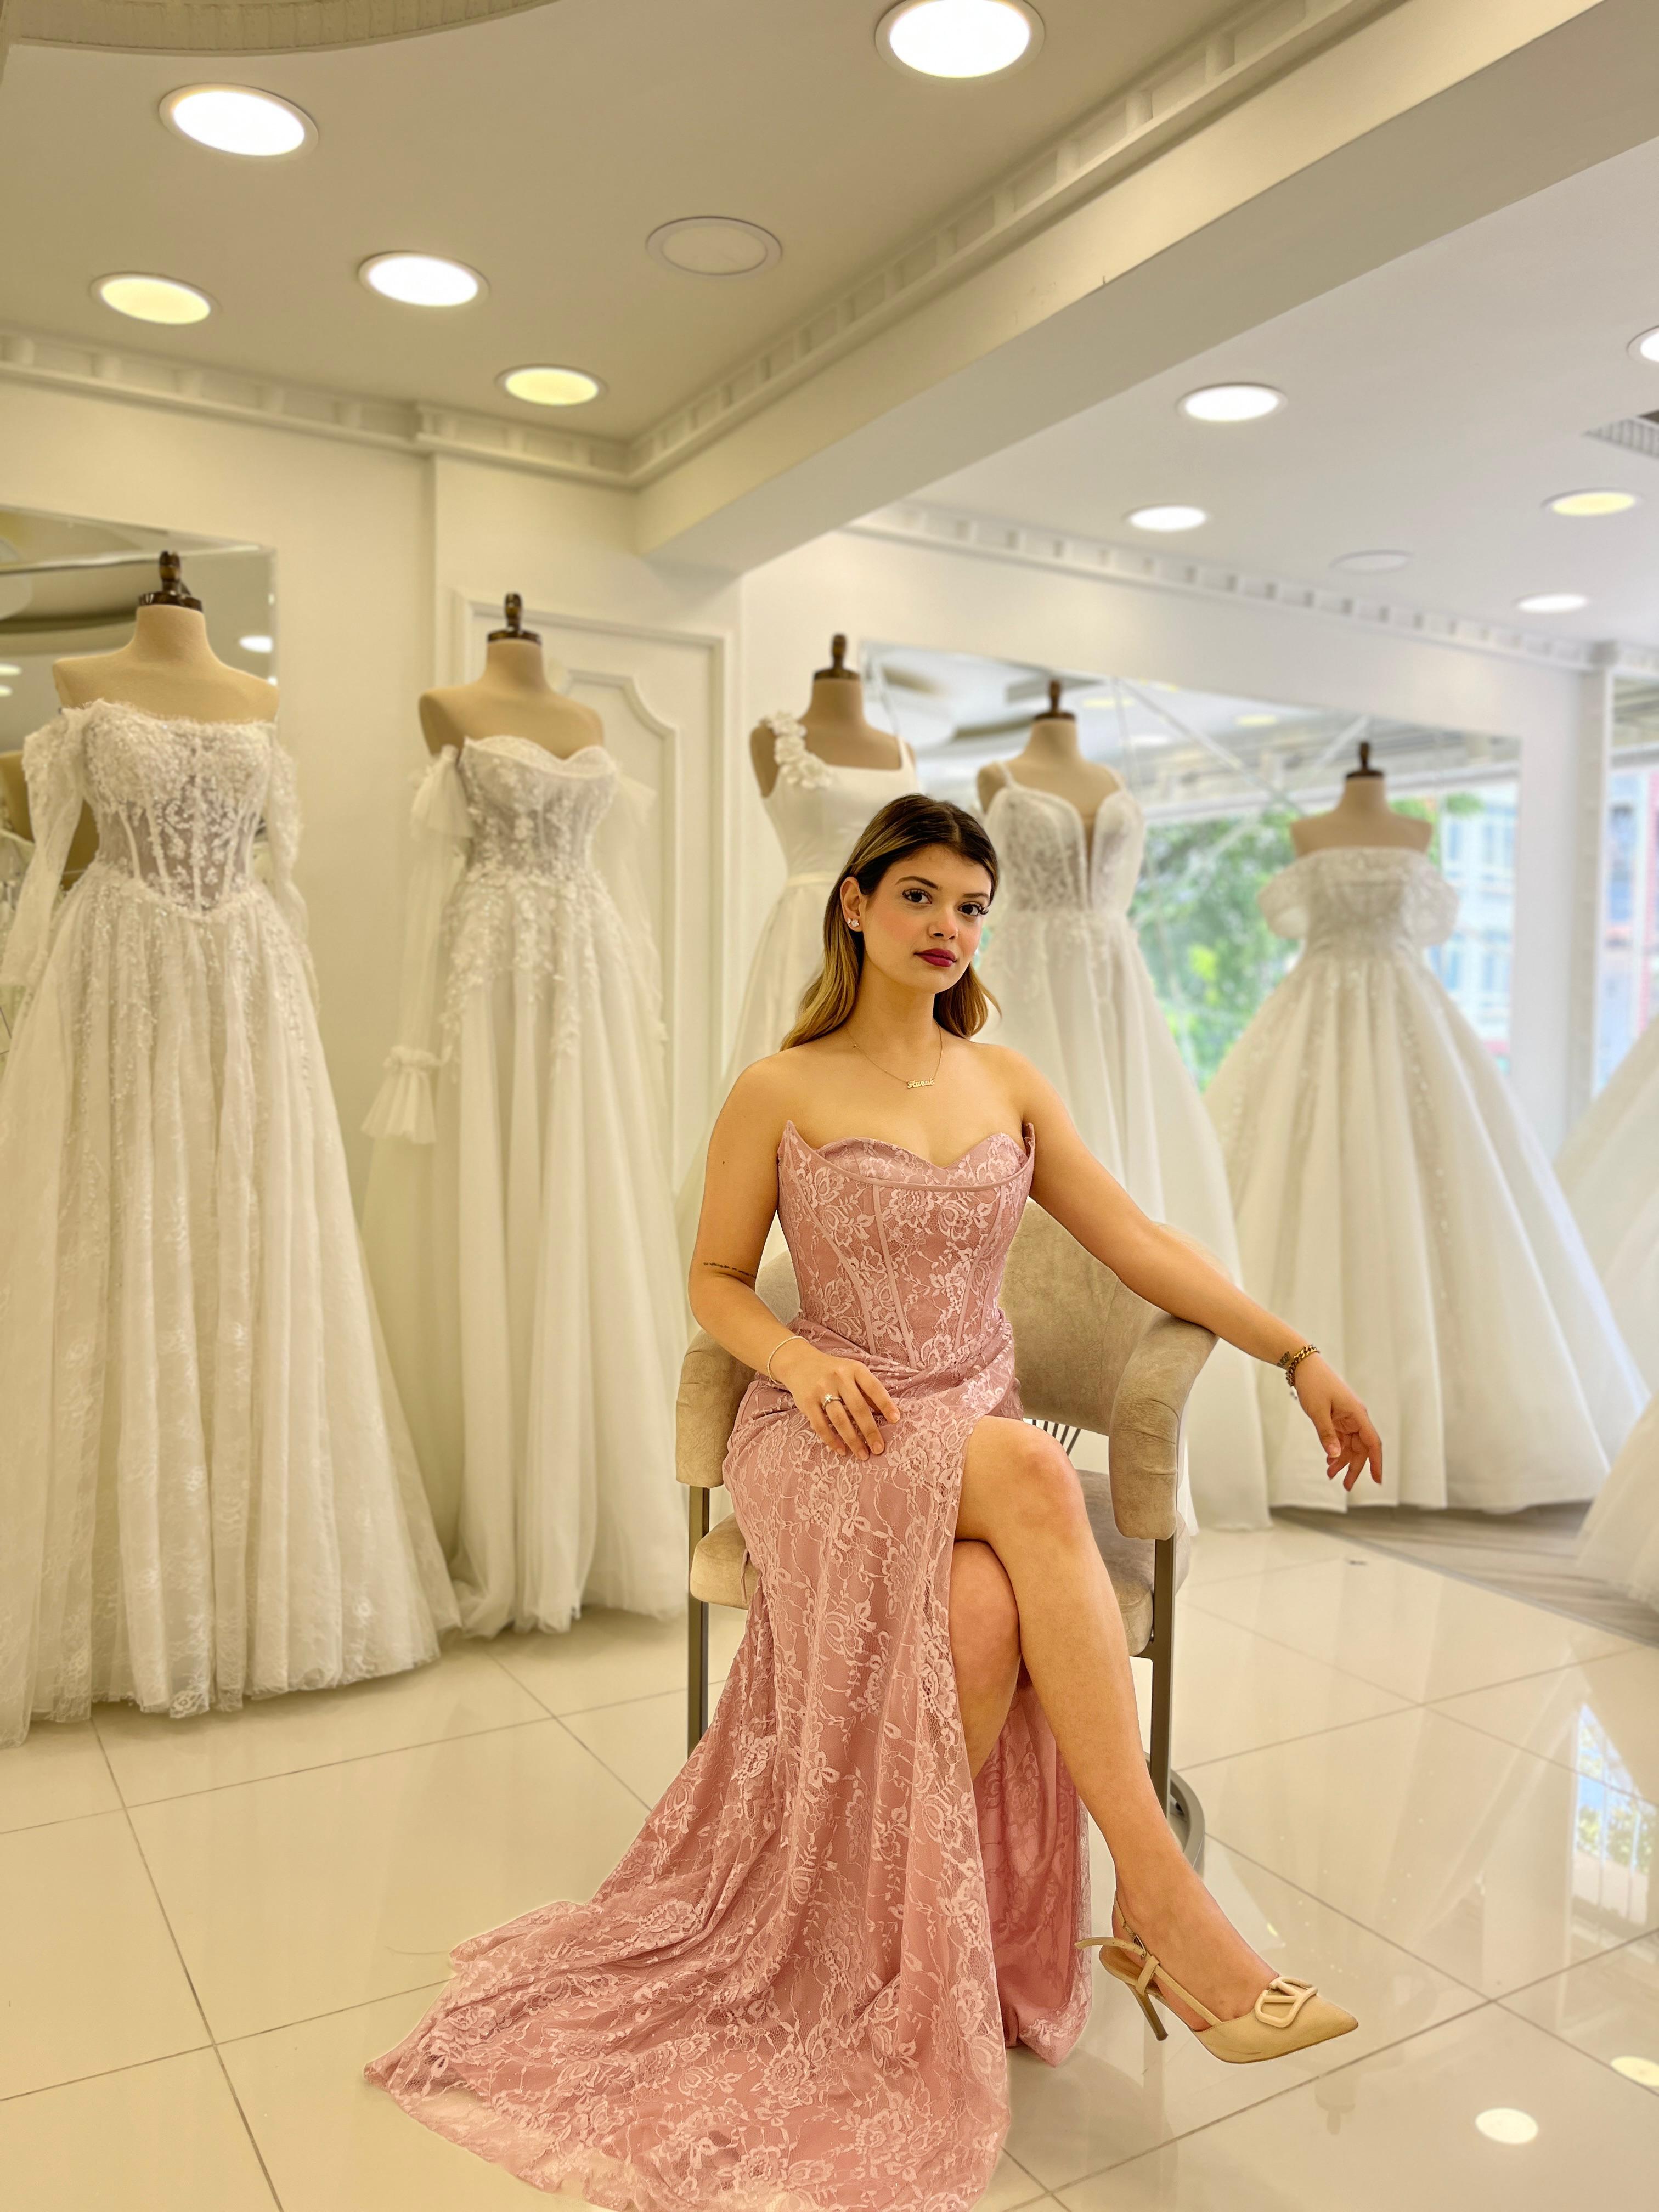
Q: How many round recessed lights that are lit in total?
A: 10